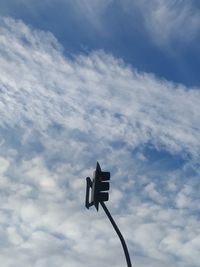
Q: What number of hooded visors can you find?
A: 3